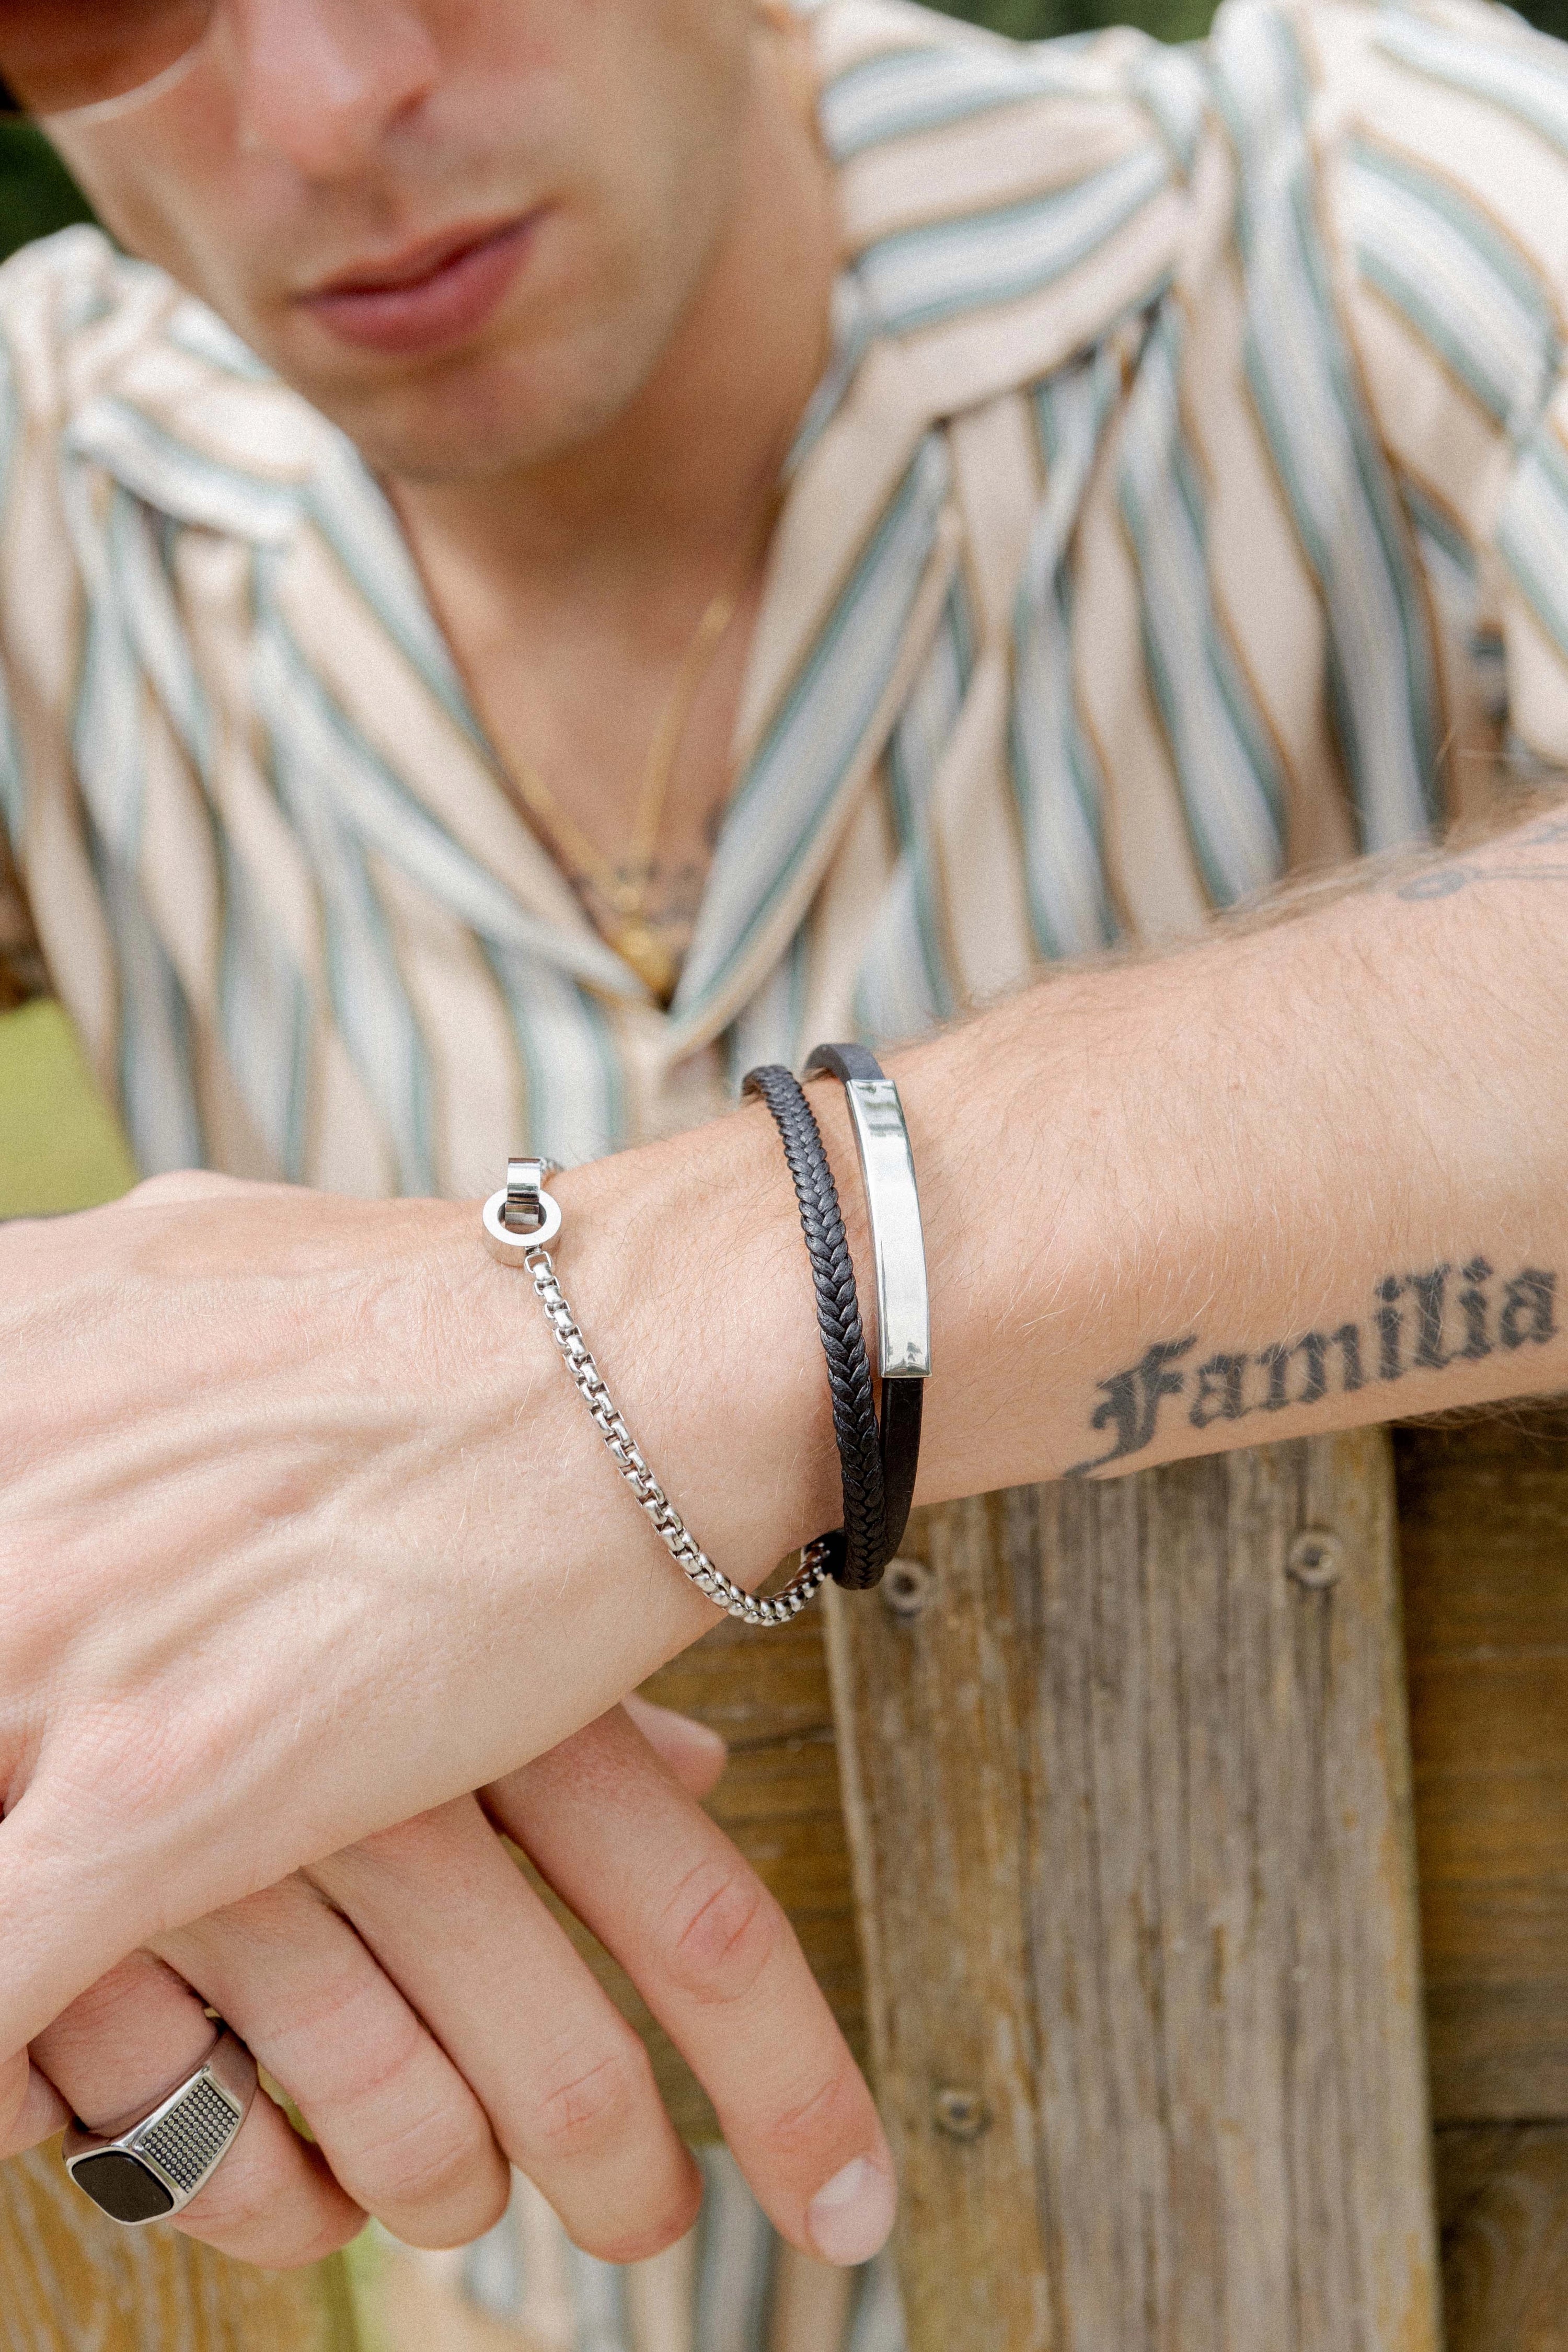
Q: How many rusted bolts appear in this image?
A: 3